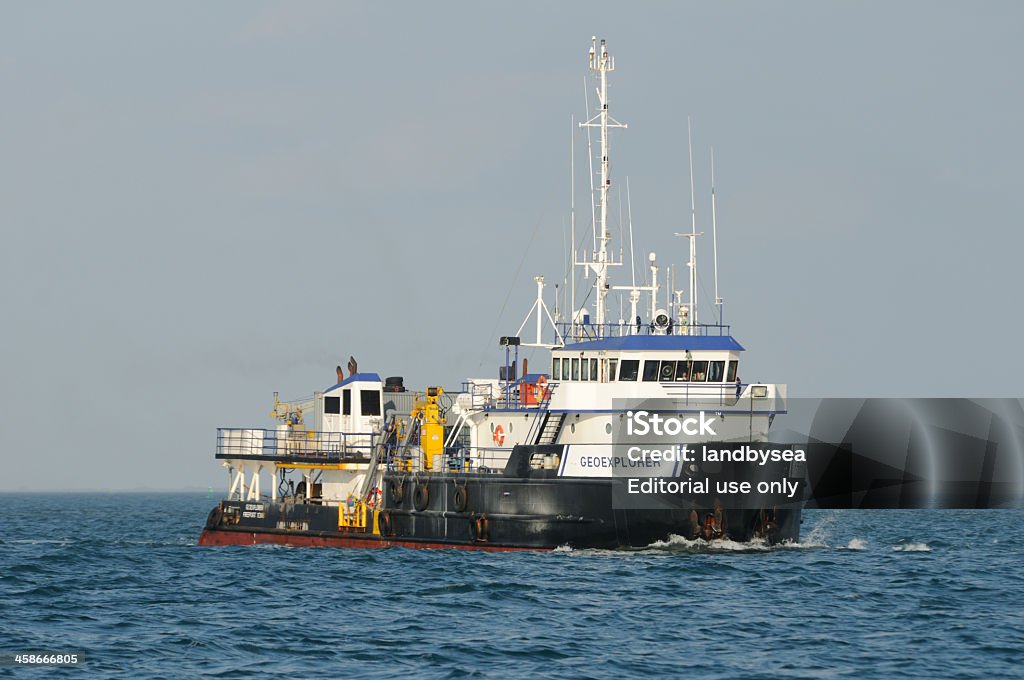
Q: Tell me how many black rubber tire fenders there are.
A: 6